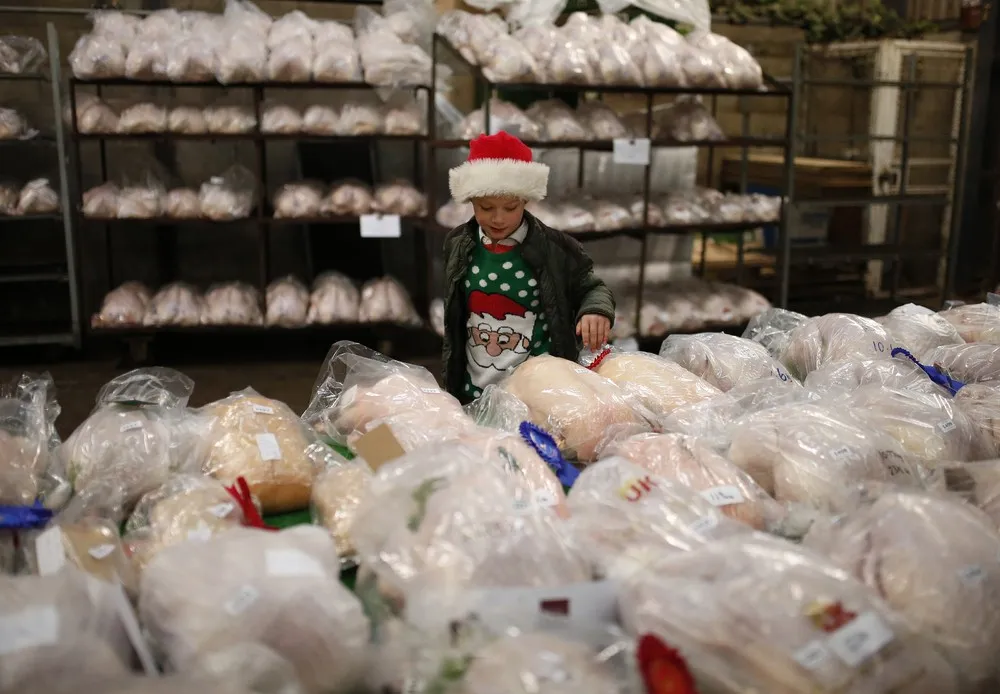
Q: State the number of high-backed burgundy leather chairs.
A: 0